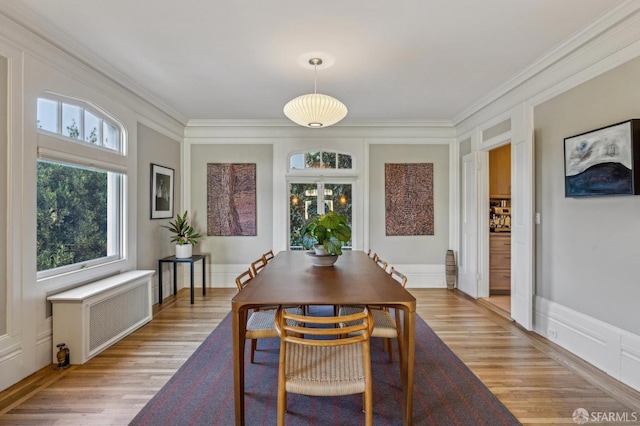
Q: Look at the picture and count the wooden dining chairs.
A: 7